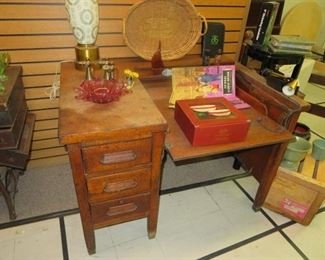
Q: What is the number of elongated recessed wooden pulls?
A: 3